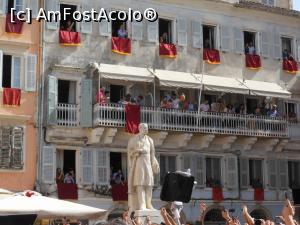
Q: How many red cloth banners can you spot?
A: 13